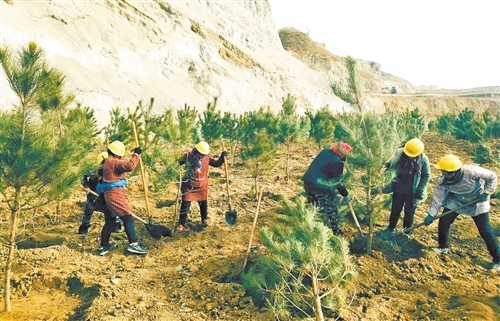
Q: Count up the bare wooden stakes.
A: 1